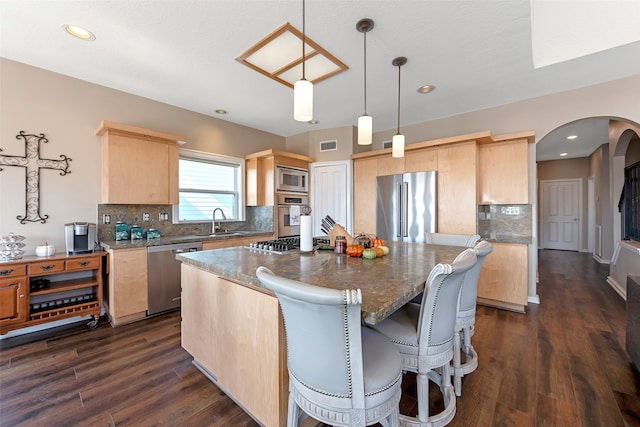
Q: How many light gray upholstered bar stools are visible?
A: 4